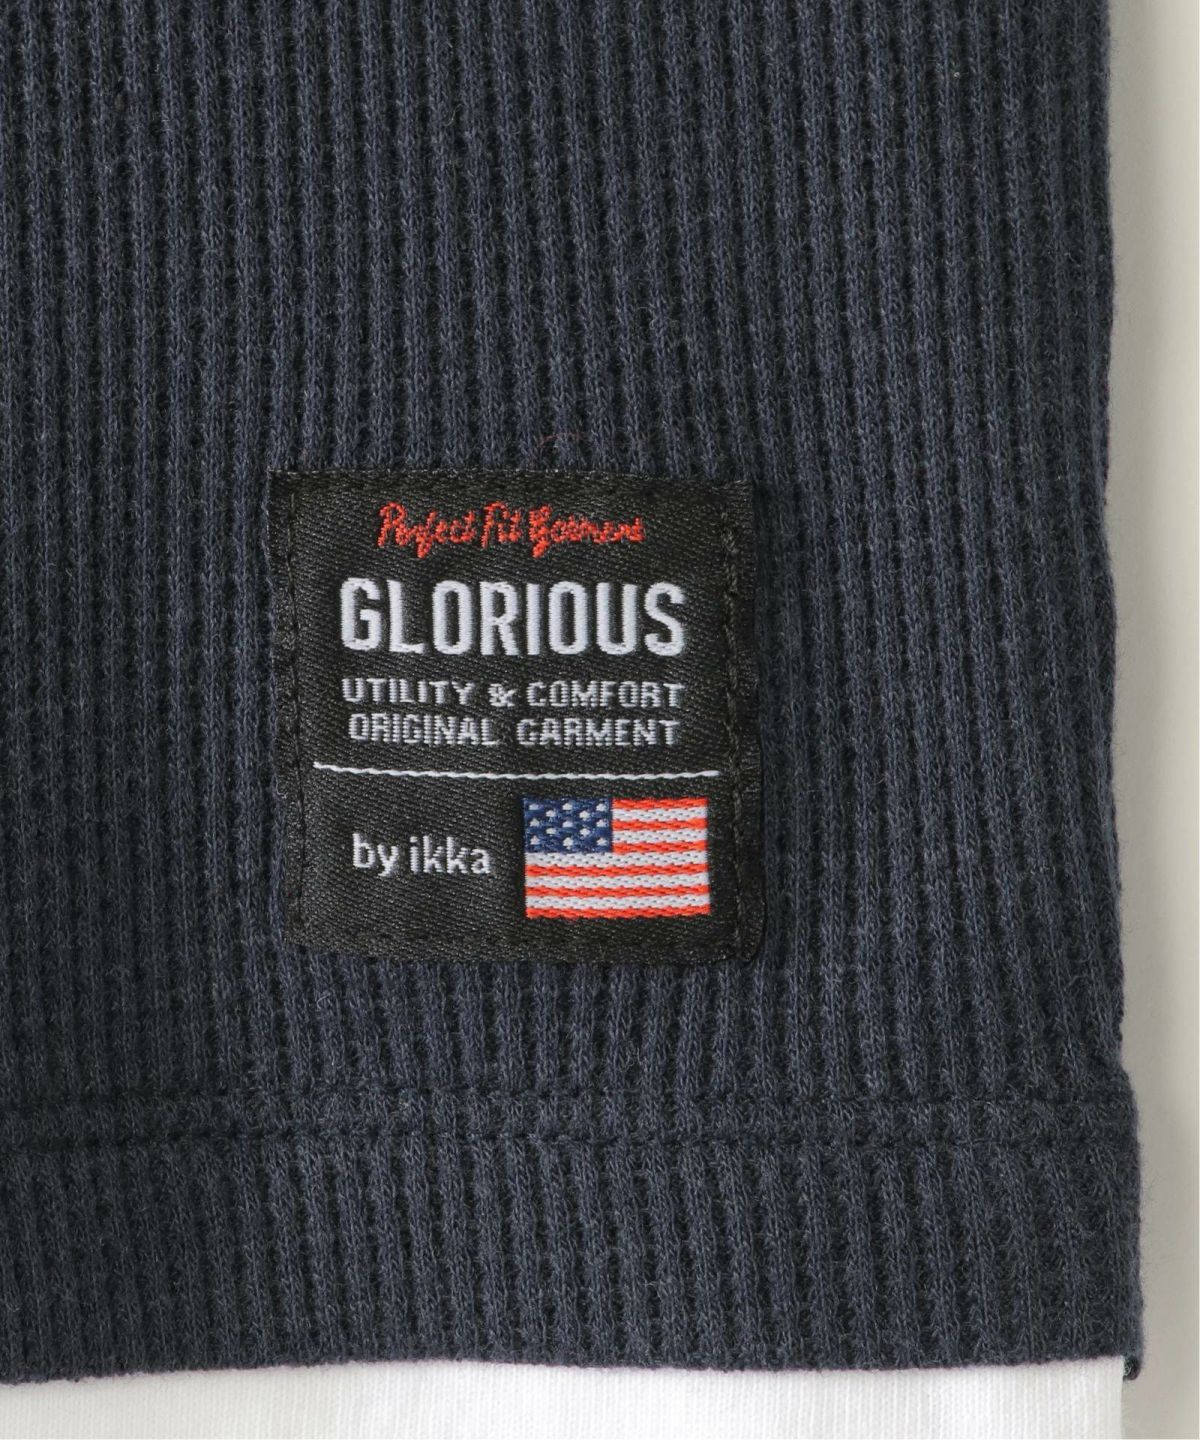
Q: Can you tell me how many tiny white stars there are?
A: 13